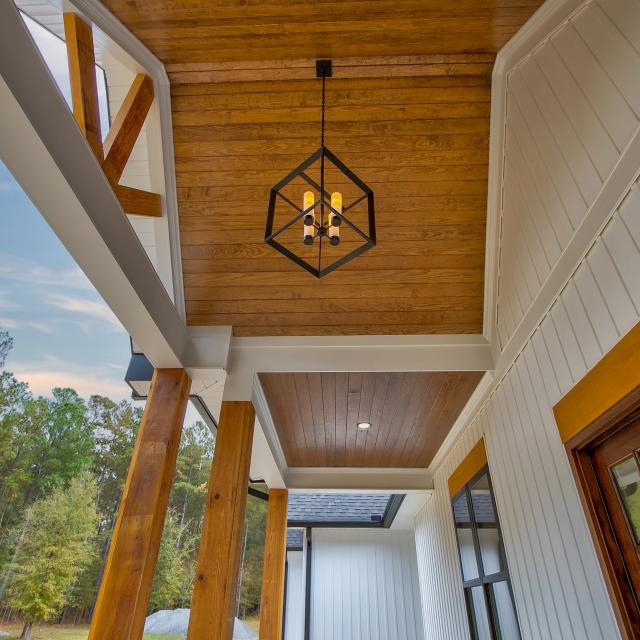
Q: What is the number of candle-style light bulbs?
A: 4